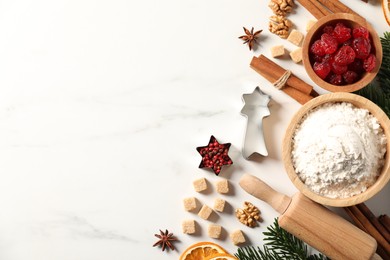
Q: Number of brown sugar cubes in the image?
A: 12